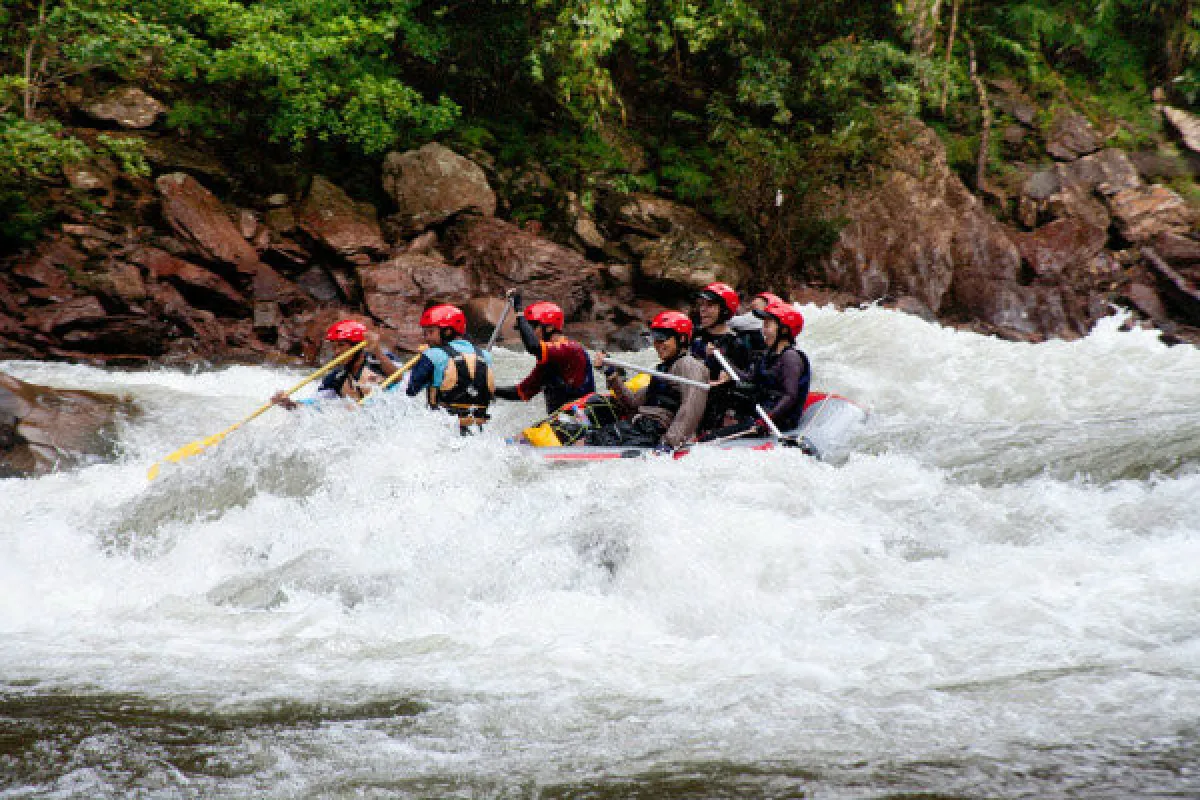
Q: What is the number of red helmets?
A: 7